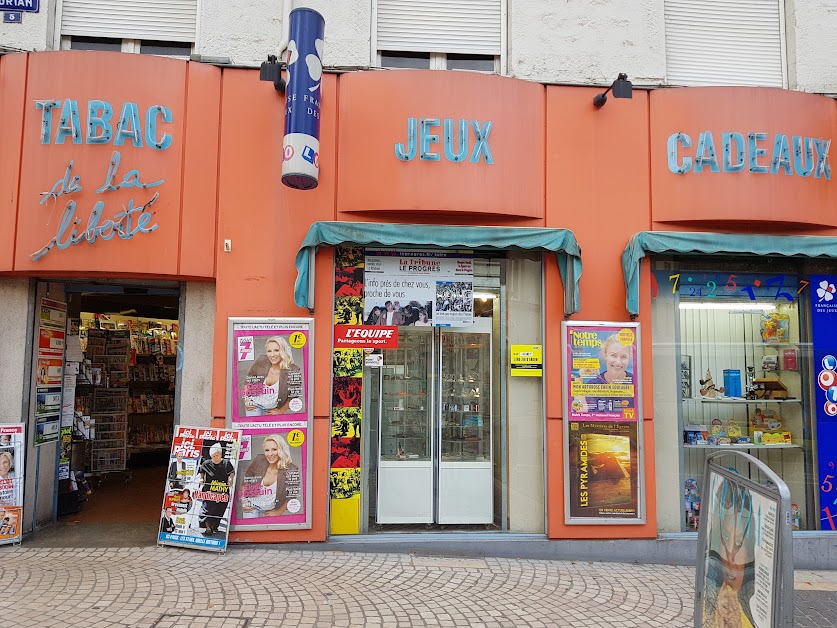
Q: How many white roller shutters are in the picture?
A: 3